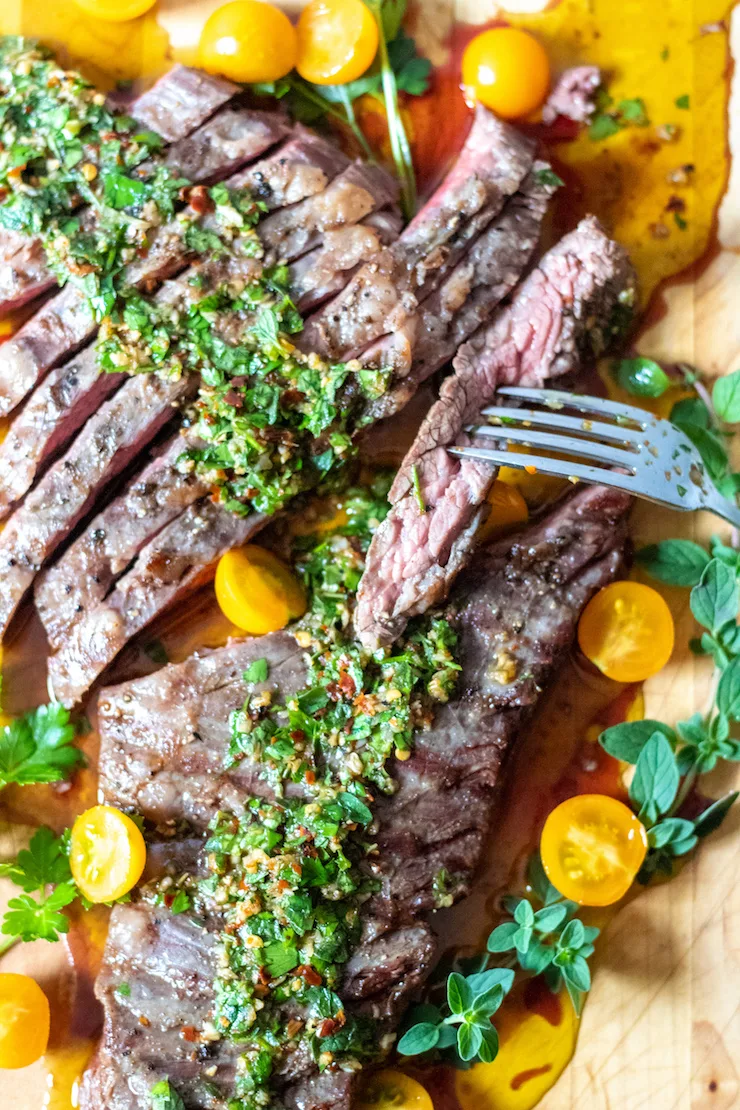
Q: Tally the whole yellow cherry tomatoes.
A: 2